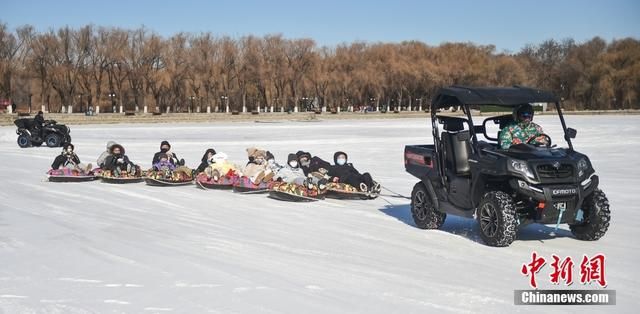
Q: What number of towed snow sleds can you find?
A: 7